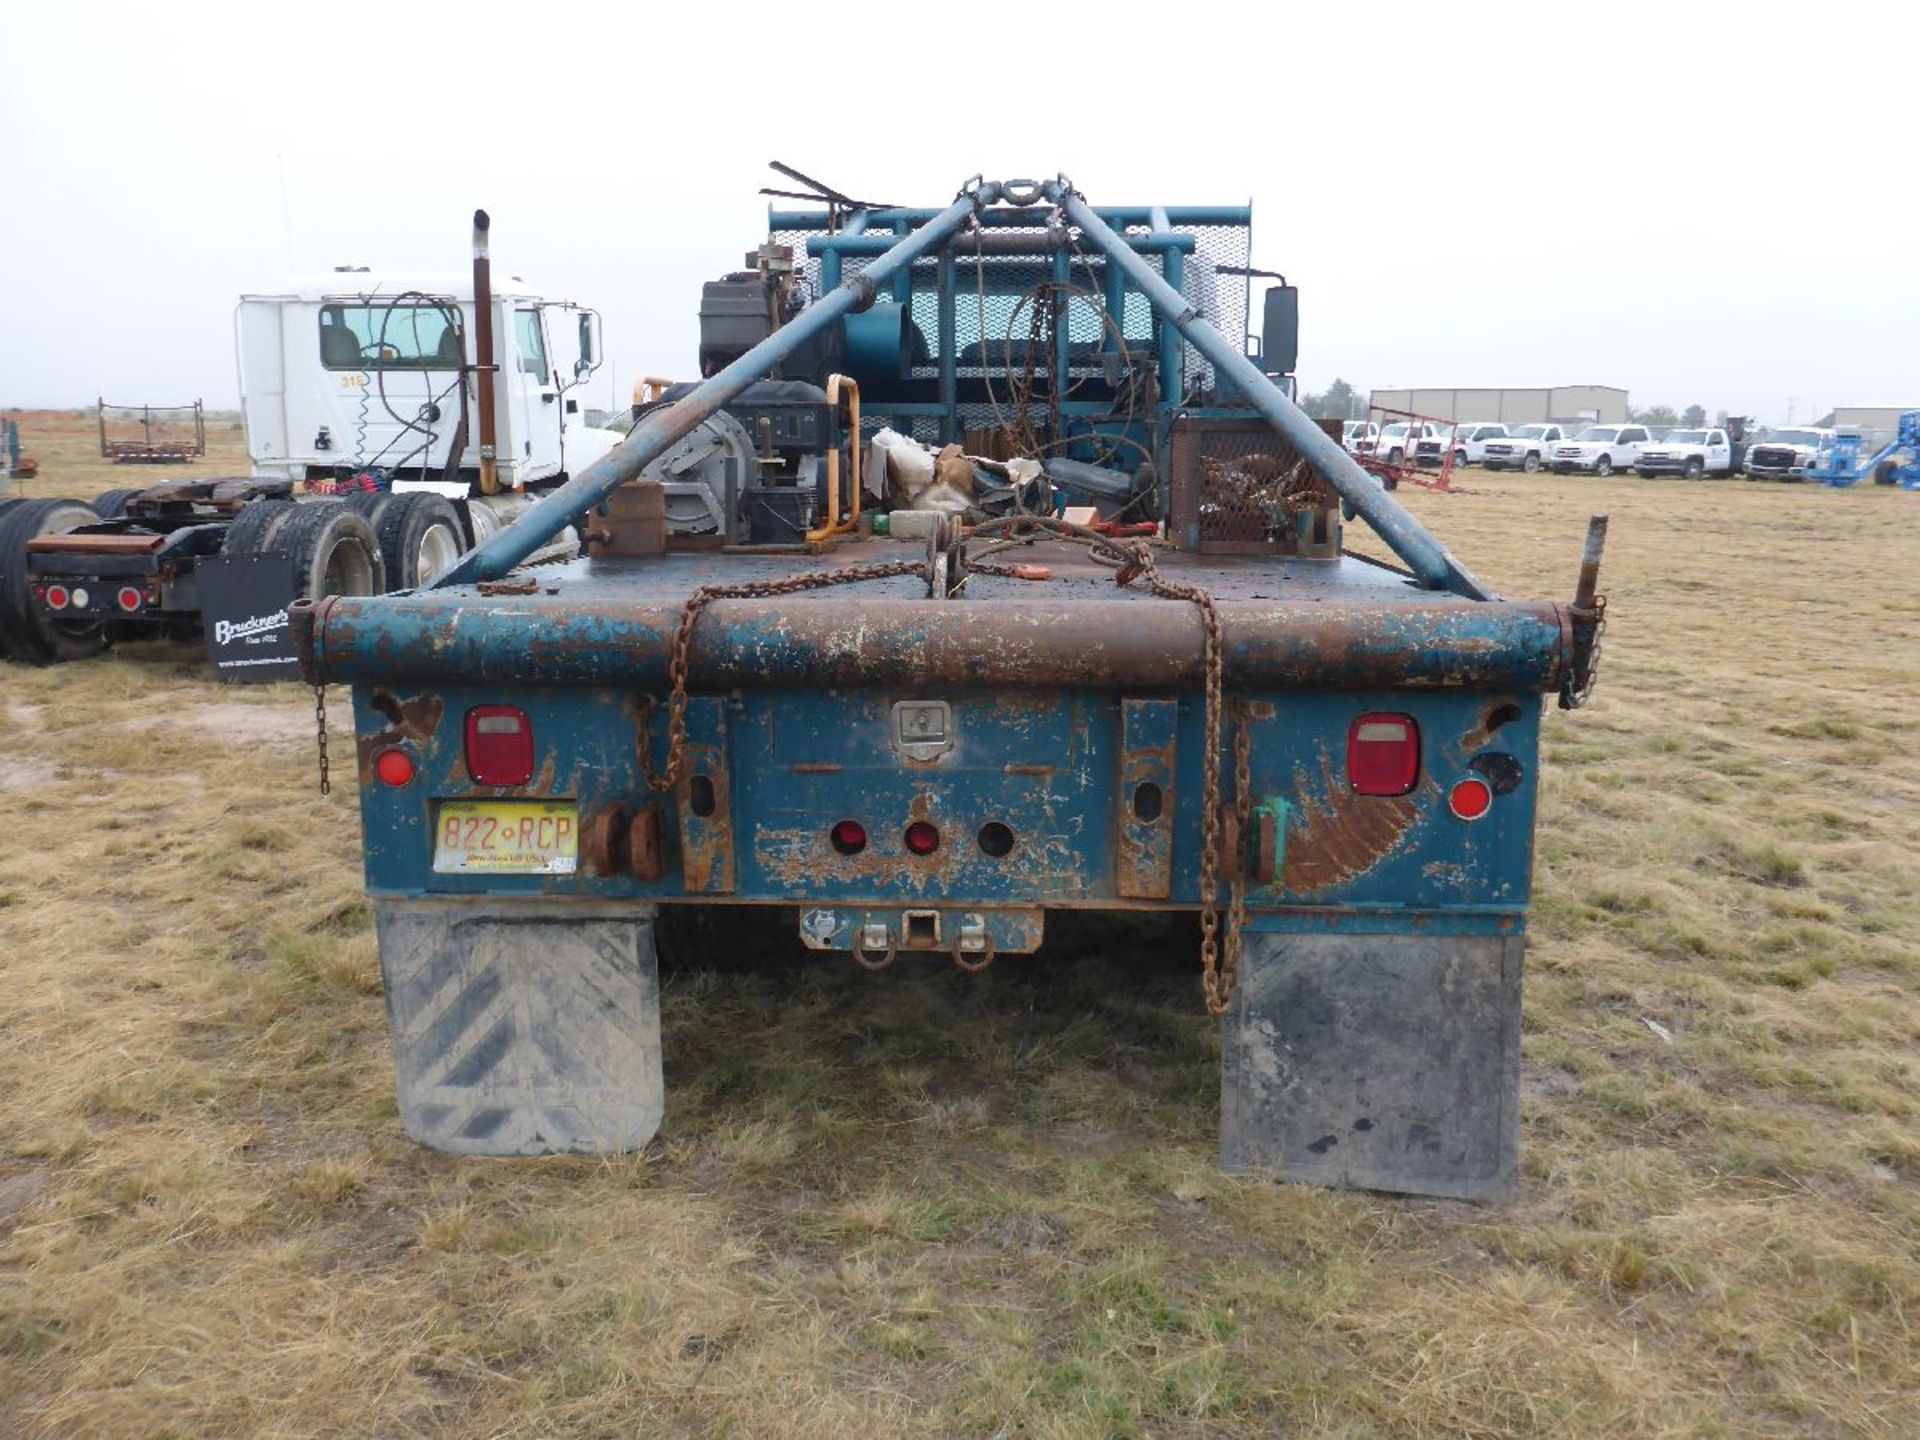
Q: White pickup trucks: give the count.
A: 7